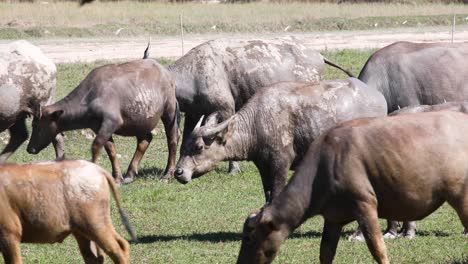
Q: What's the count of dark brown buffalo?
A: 2